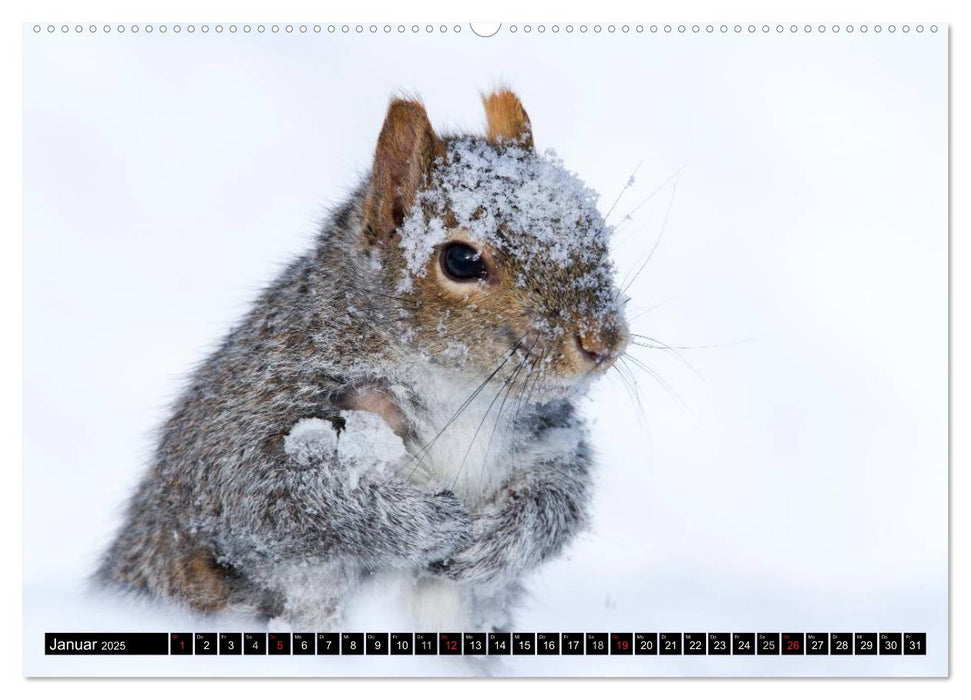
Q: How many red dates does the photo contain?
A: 5